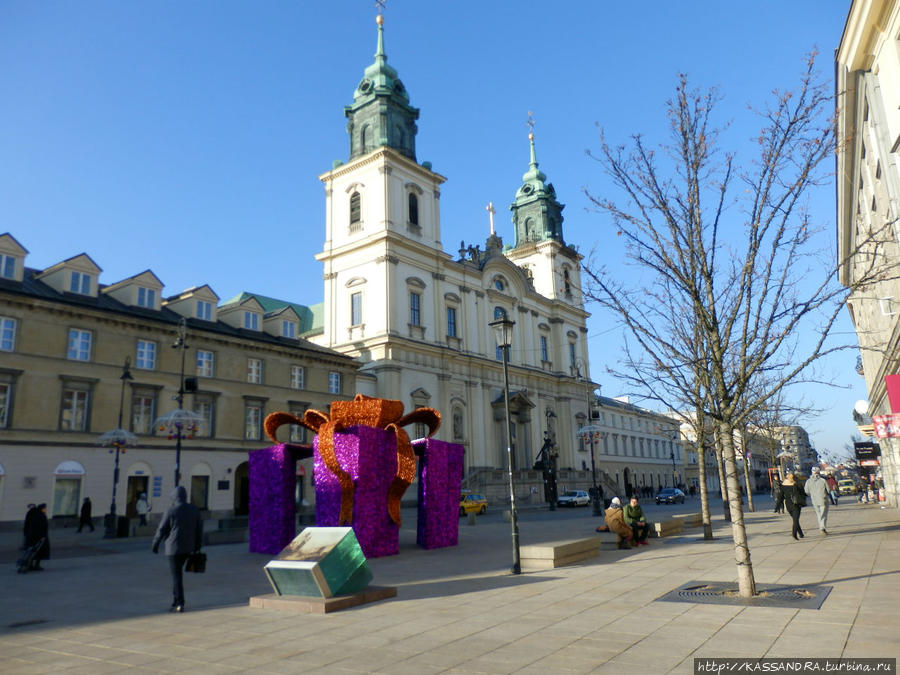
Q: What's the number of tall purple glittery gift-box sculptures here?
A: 3